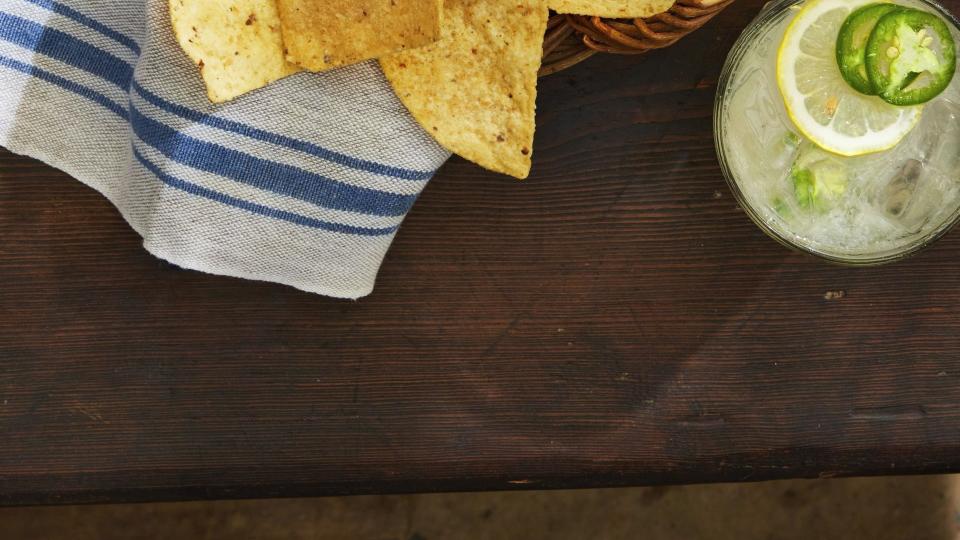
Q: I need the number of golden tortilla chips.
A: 4